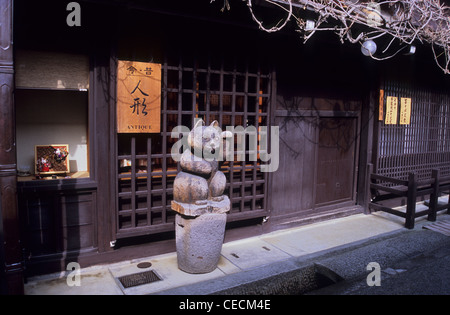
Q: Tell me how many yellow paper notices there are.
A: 2